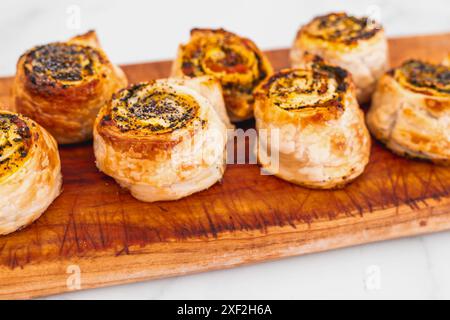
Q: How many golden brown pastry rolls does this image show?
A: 7